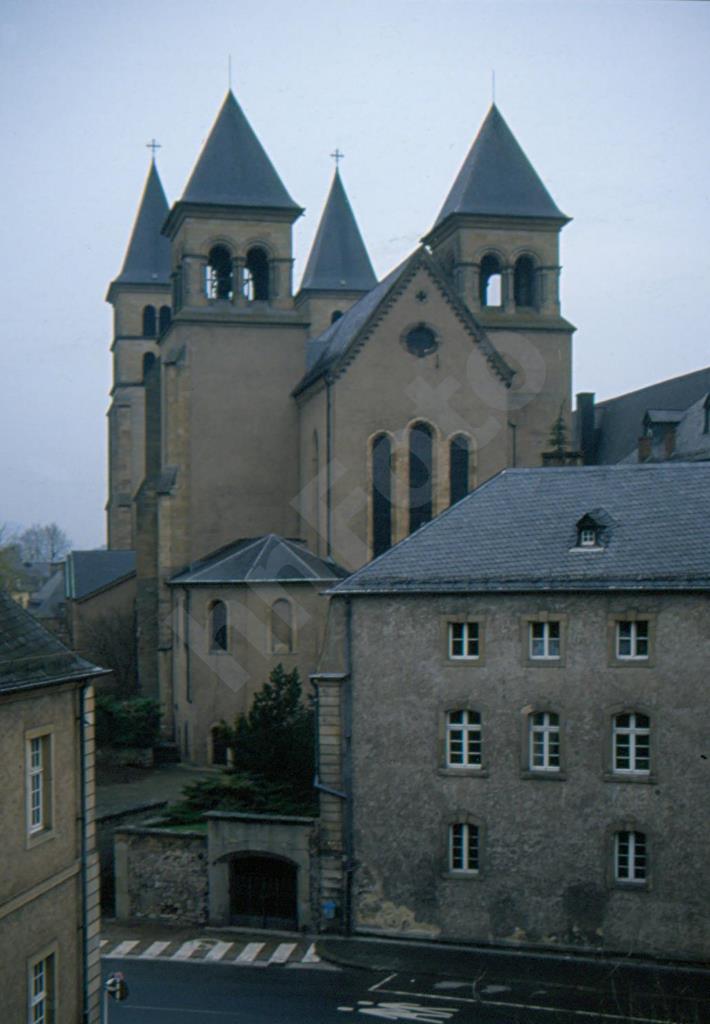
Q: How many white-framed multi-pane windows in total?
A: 11